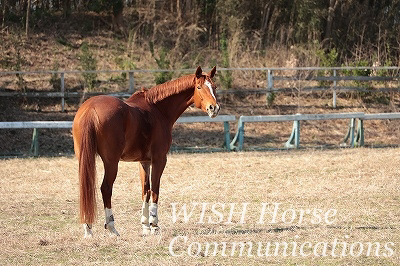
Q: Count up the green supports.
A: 6